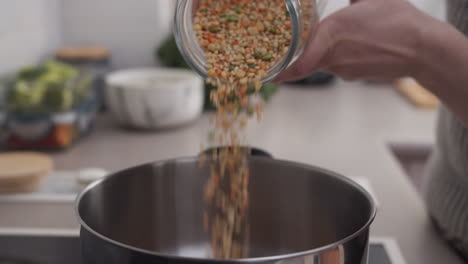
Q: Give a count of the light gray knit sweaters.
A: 1